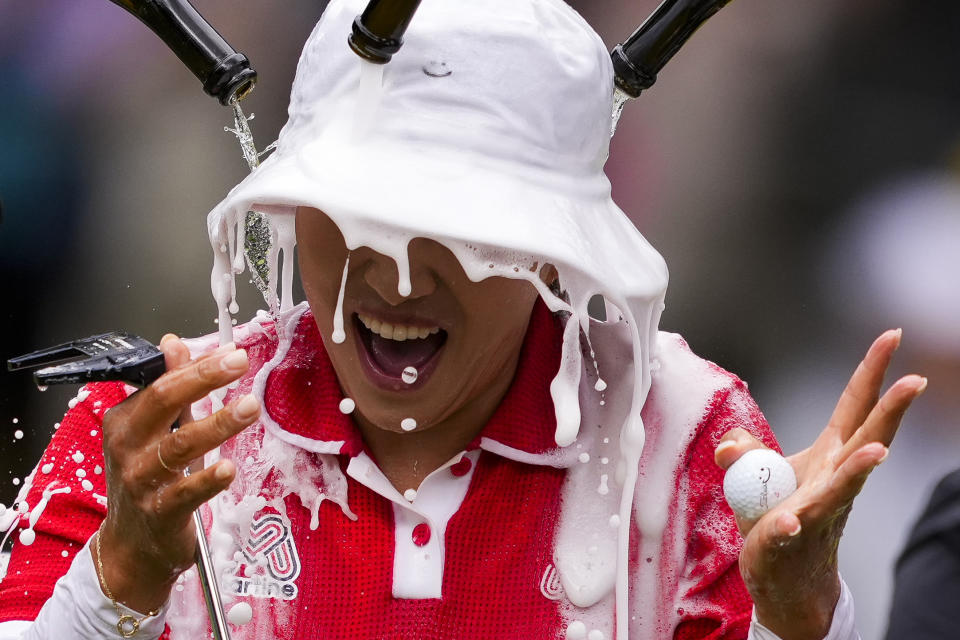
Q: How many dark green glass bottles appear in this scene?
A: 3